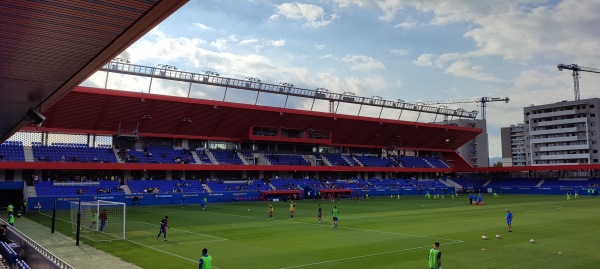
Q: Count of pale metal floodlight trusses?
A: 1